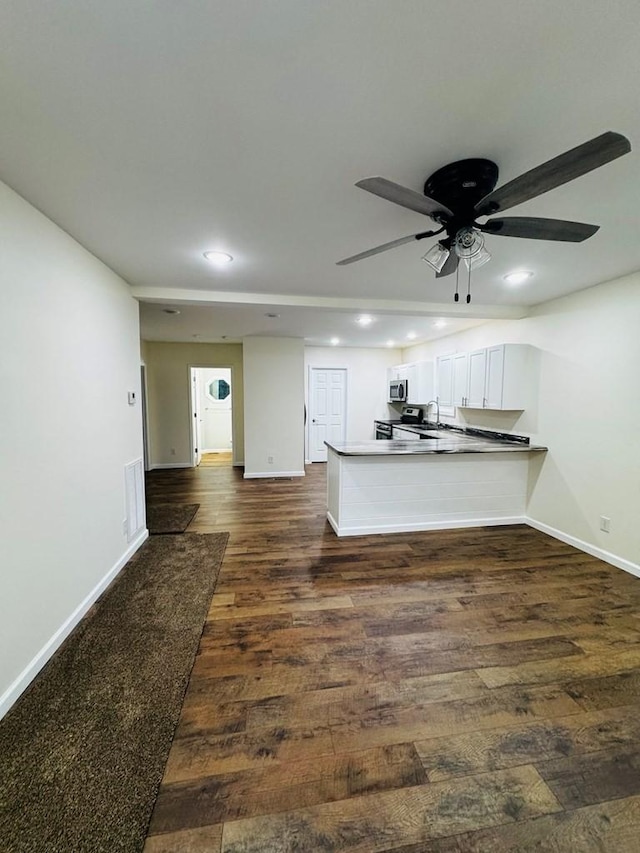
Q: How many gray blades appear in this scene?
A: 5